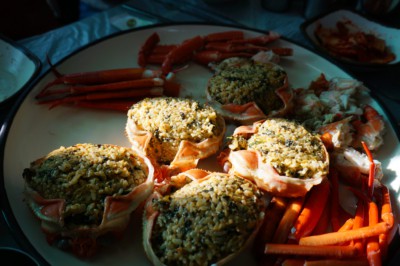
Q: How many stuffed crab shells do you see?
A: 5